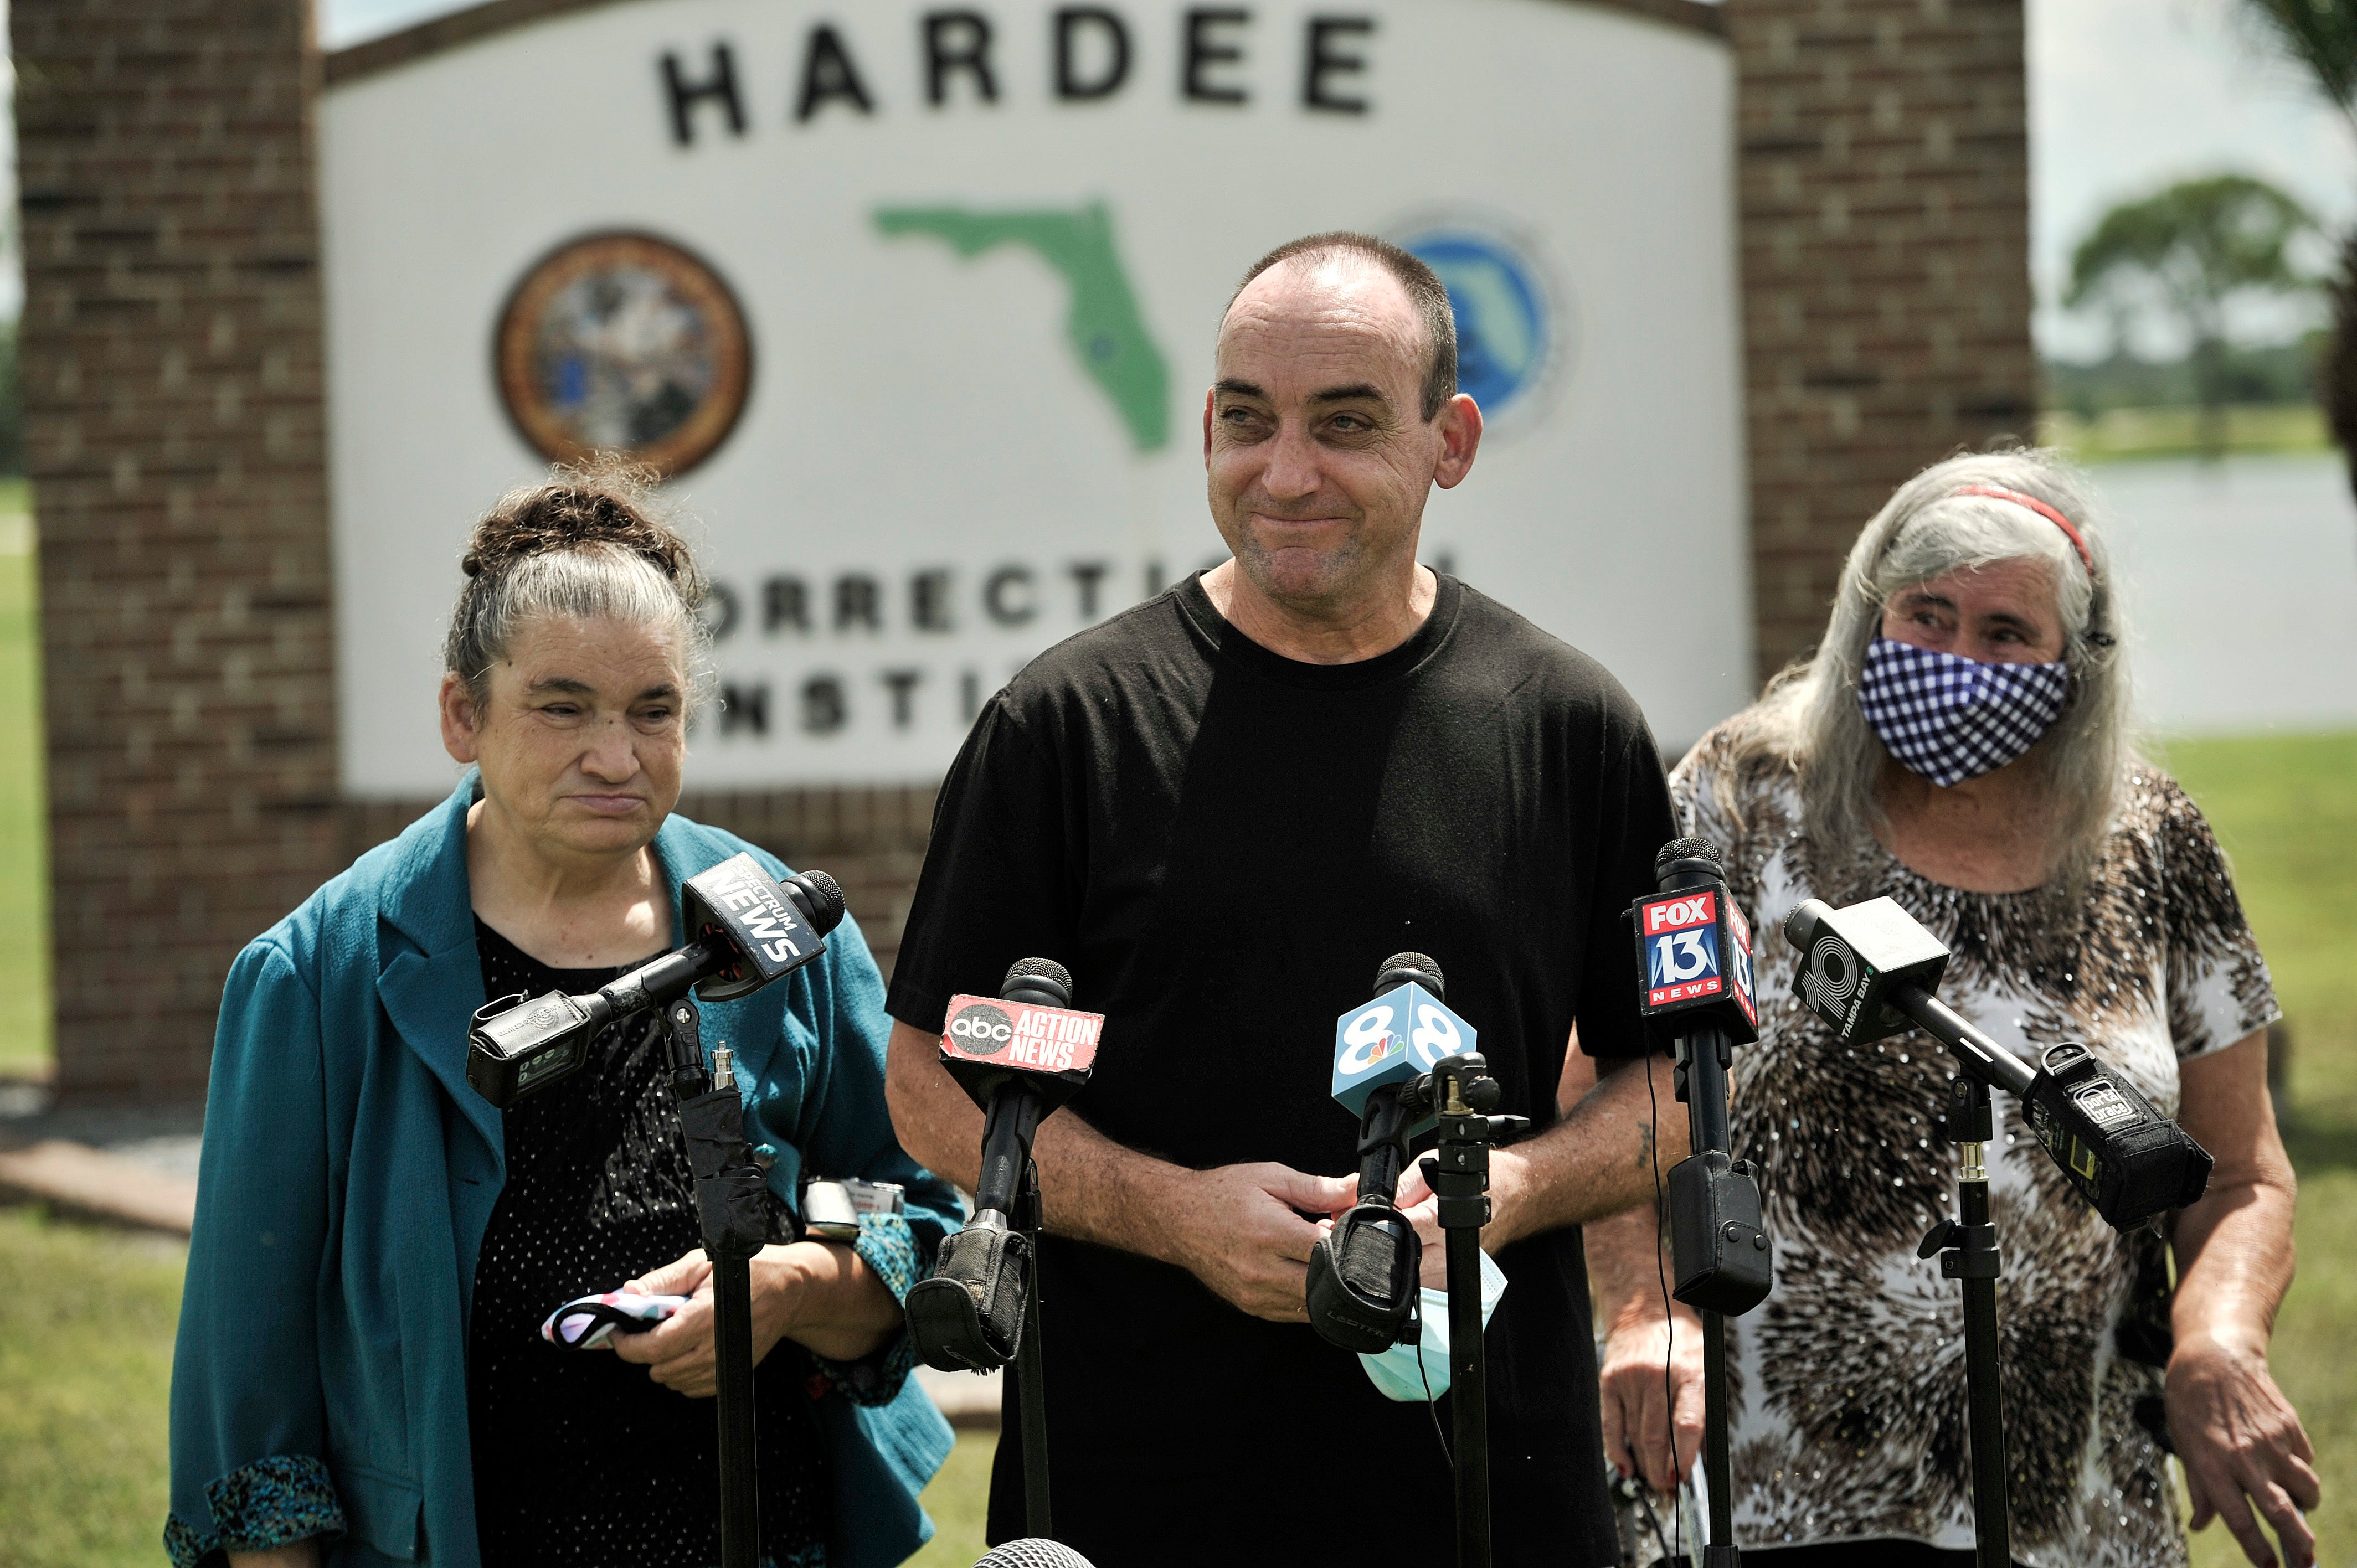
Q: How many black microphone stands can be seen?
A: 5